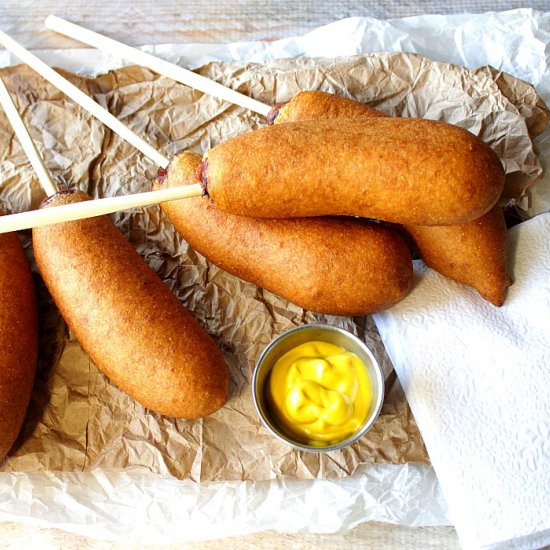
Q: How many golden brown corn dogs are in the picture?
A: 5